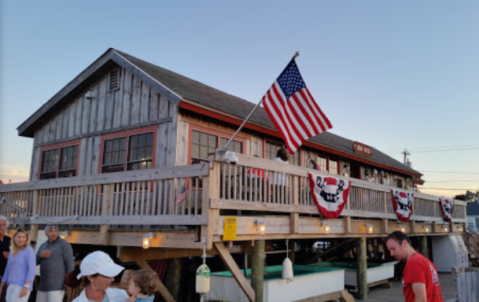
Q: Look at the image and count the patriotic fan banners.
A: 3